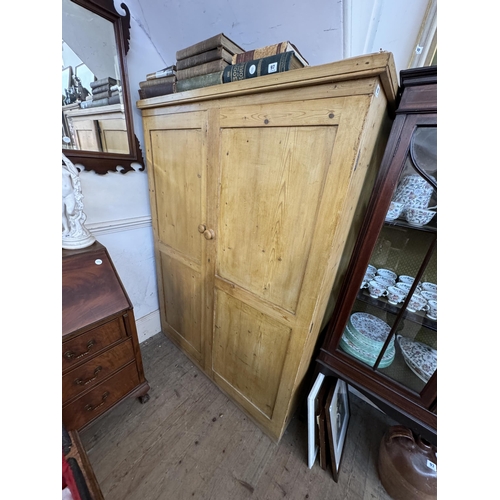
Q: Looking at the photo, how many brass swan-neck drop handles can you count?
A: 3